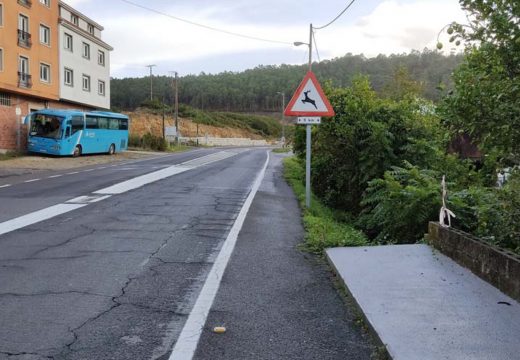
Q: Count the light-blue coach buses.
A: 1